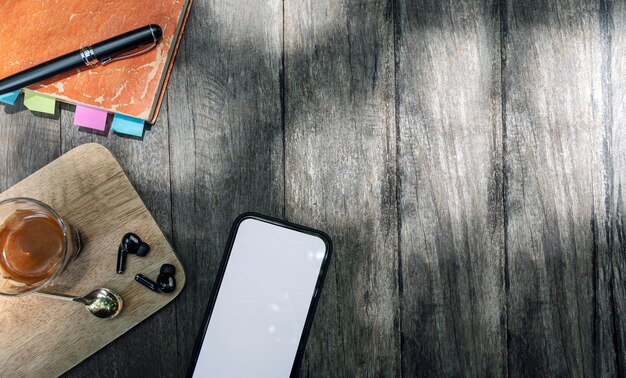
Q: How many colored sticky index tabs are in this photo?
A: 4